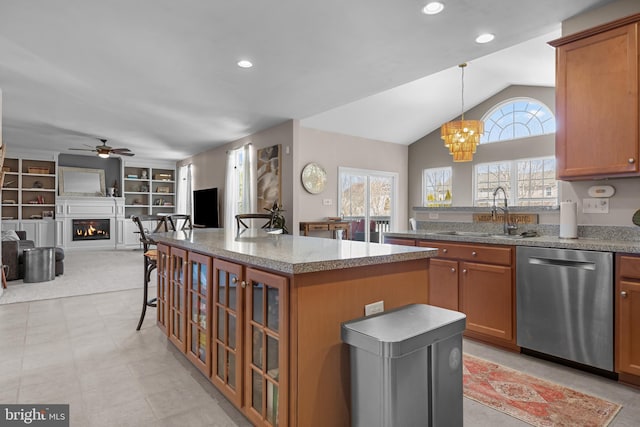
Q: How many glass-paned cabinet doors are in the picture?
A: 5